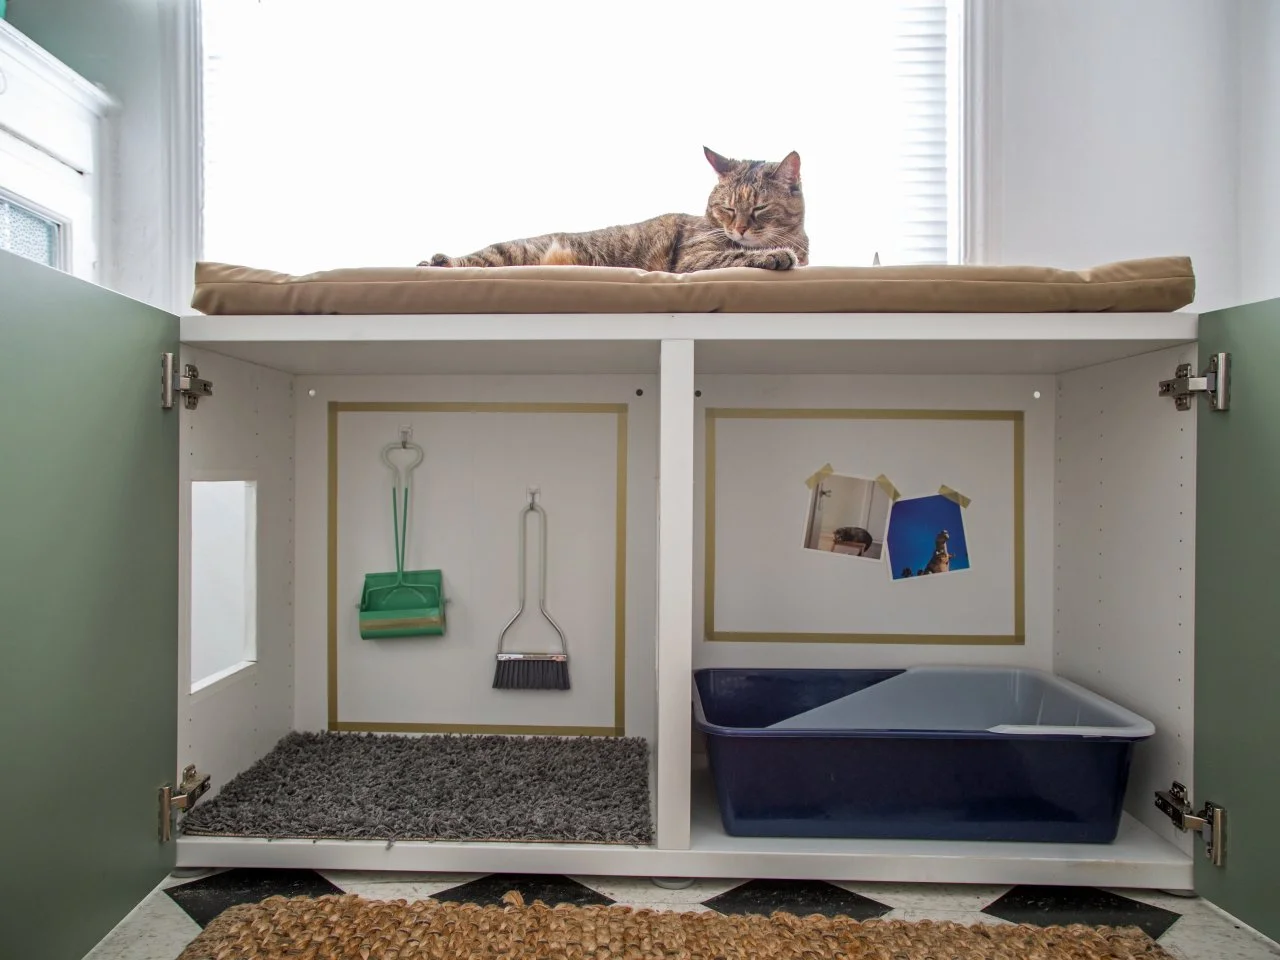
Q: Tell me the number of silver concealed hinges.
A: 4